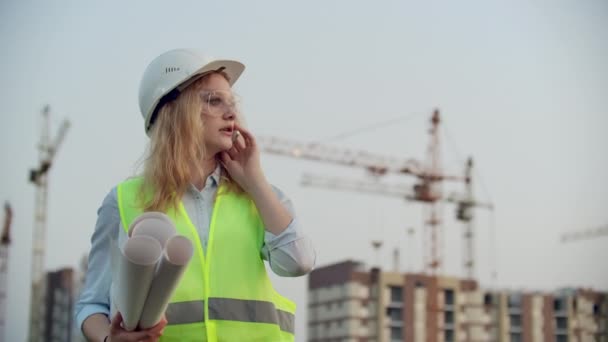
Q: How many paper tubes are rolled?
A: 3